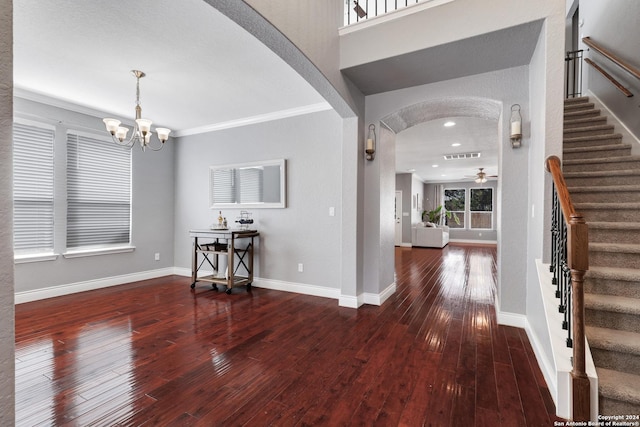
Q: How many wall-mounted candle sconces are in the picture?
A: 2